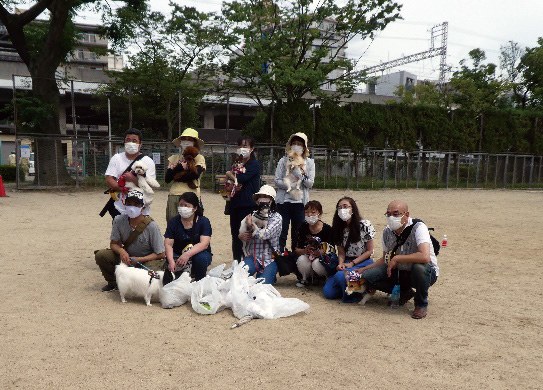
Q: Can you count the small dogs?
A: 8